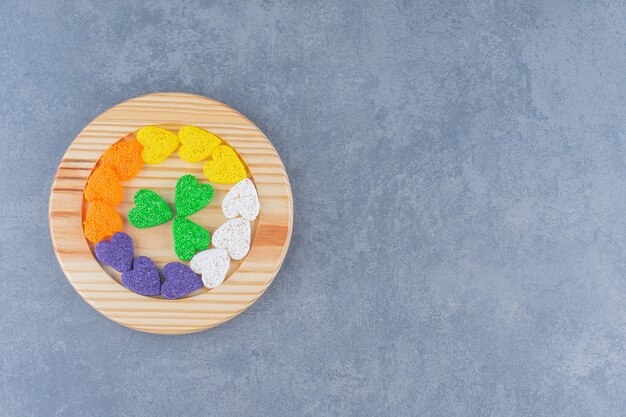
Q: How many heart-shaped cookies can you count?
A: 15